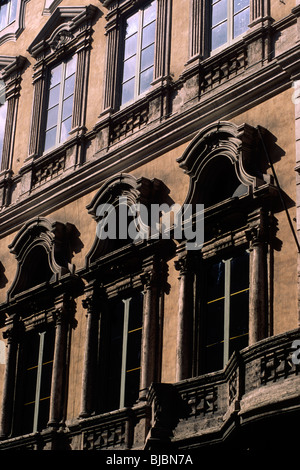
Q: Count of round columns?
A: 6